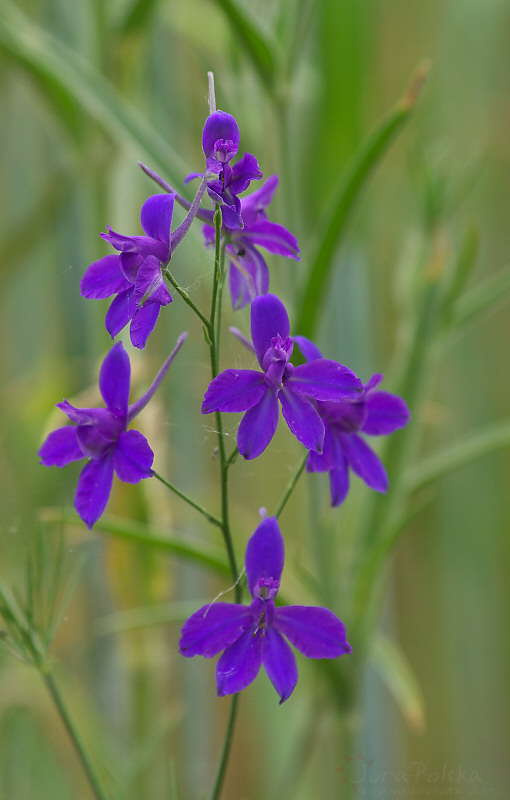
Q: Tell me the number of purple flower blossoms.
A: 7